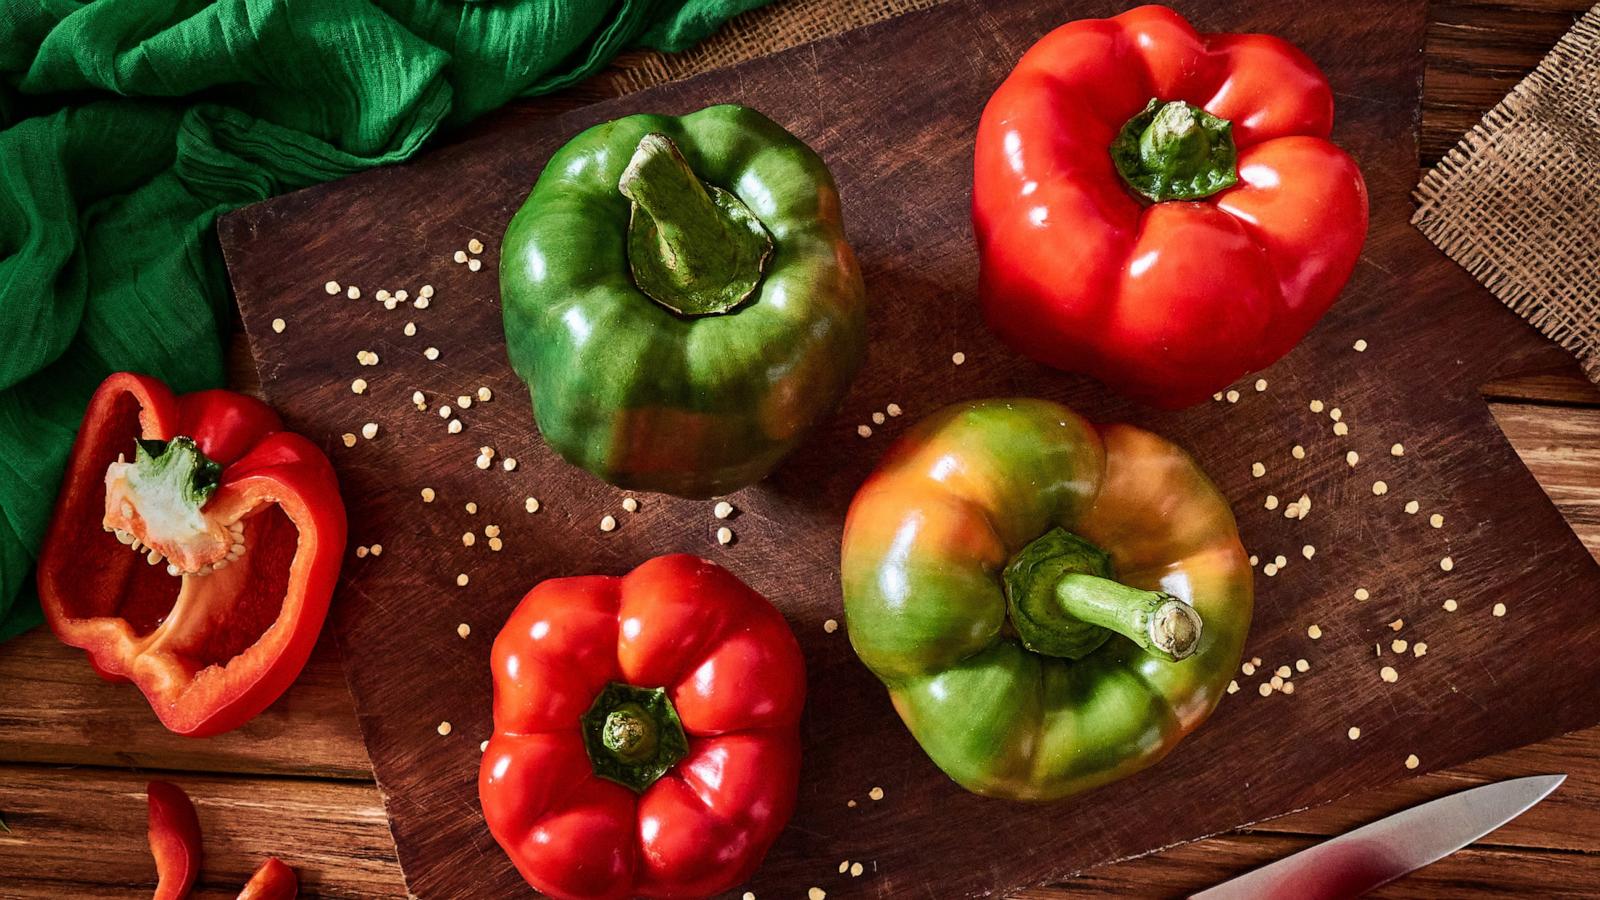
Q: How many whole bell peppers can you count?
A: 4